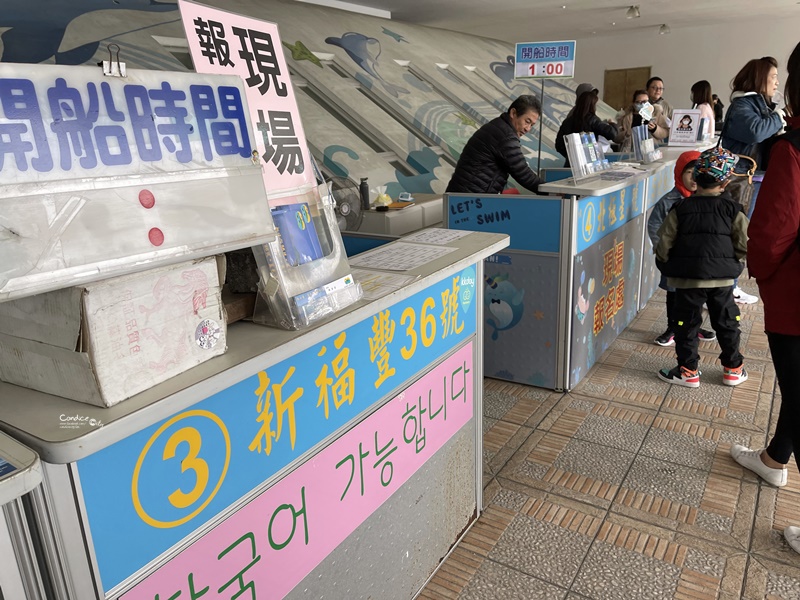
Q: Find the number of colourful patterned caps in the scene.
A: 1